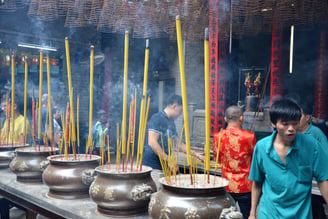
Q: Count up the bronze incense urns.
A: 5